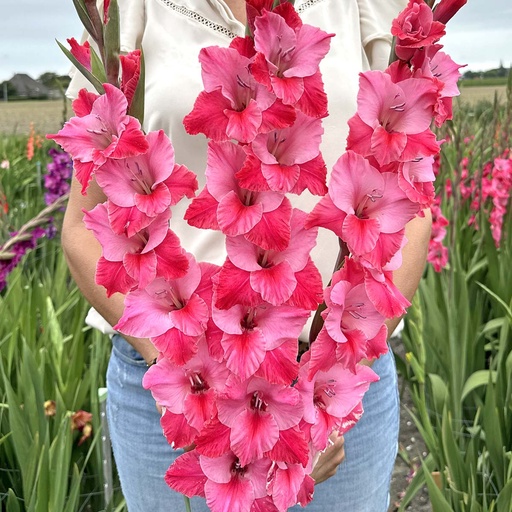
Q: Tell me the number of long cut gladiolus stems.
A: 3